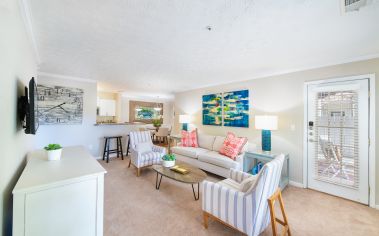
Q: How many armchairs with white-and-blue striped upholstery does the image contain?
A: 2